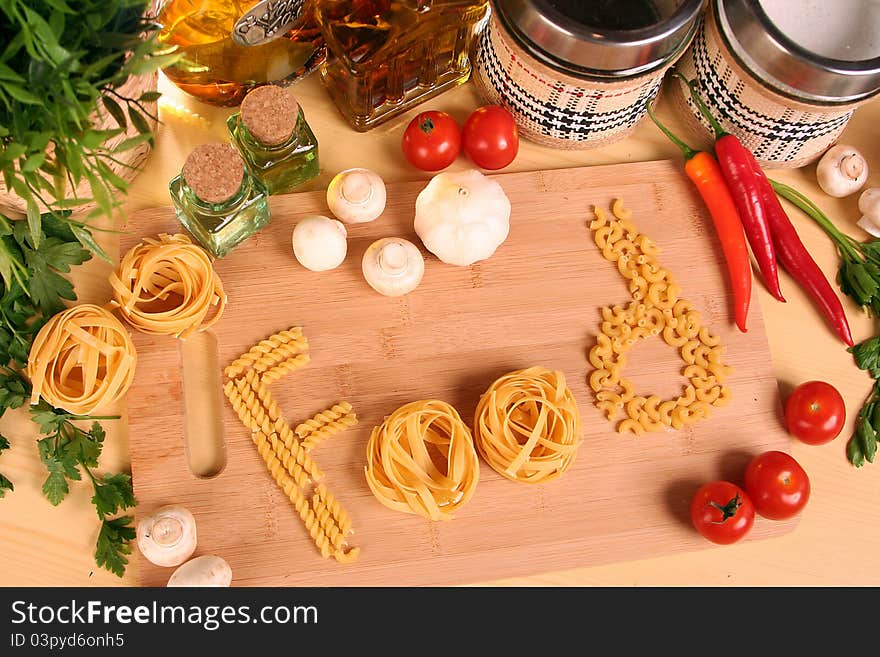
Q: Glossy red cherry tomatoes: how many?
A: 5